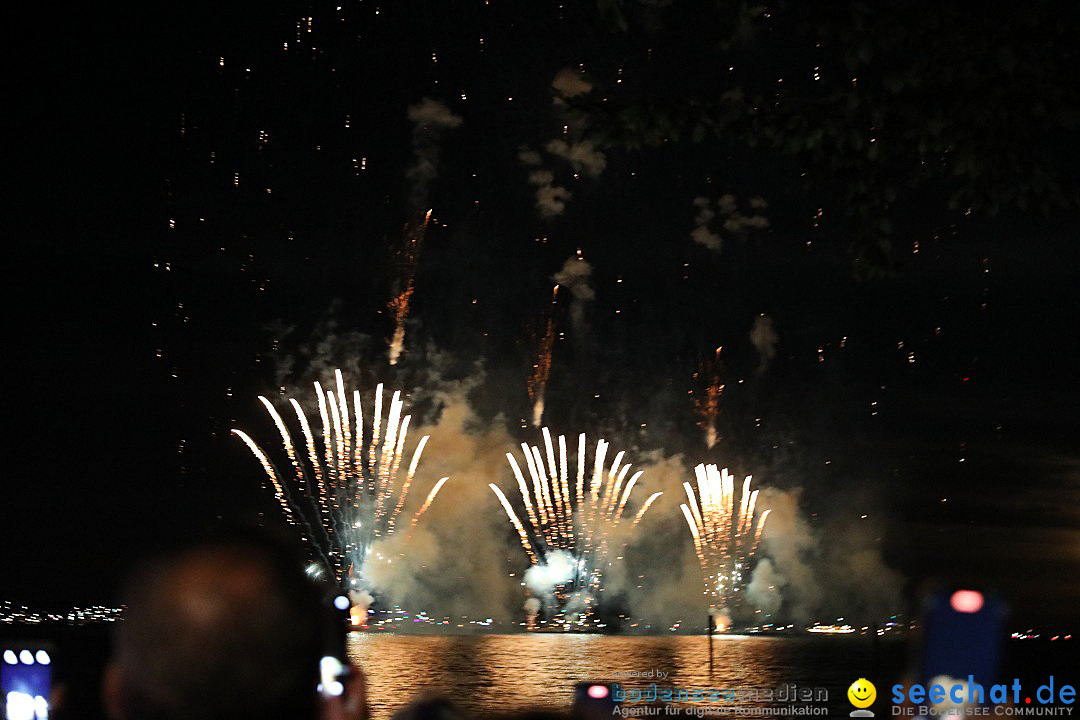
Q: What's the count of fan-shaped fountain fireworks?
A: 3